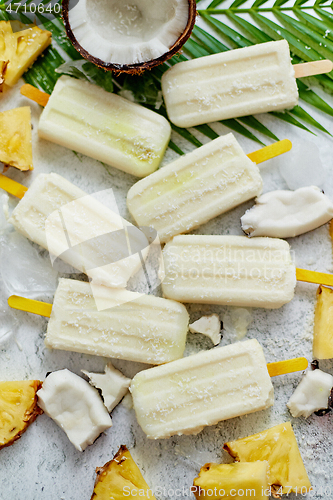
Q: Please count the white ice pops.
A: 7